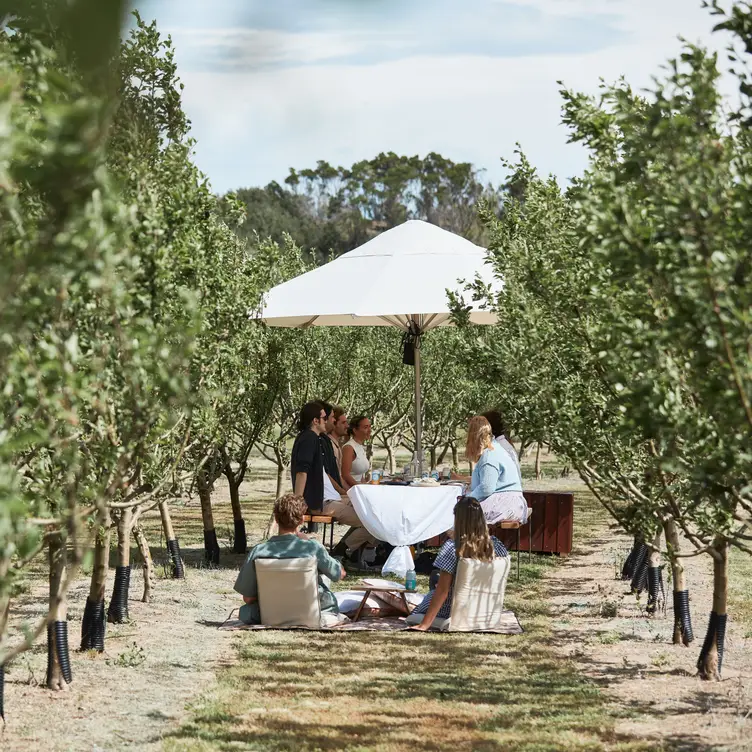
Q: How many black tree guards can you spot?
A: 12